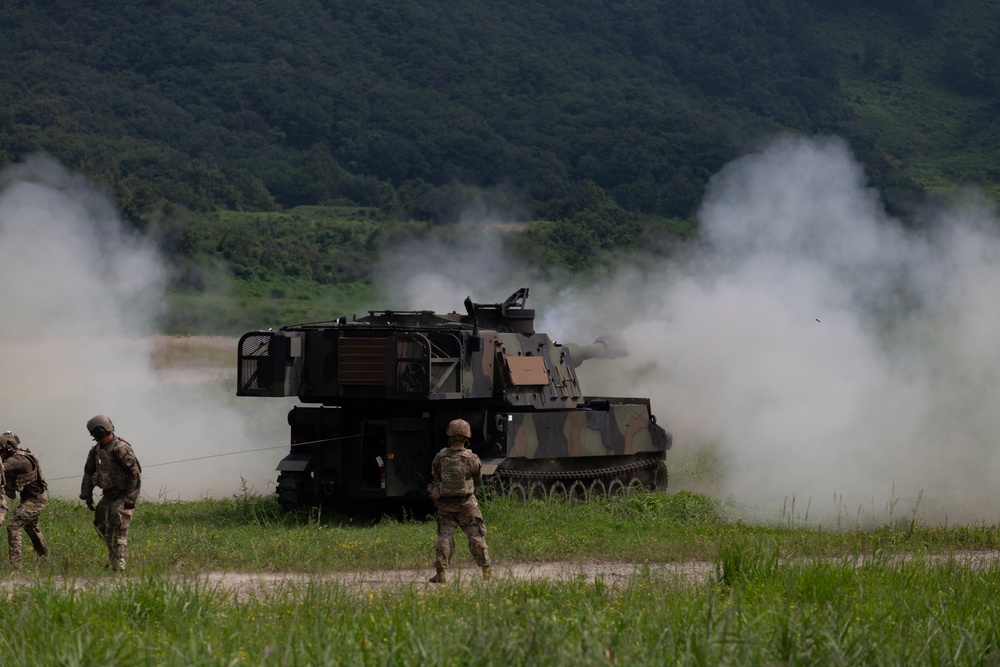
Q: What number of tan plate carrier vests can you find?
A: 3